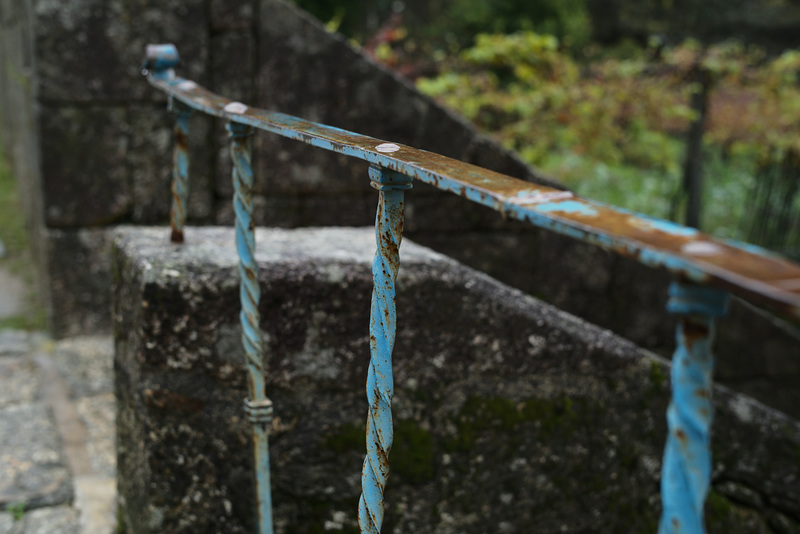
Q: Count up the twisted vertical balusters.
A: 4